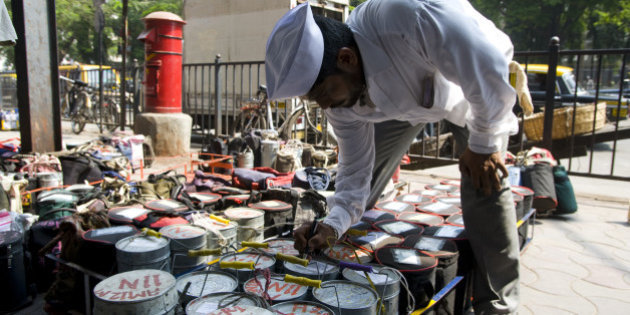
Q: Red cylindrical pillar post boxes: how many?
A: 1